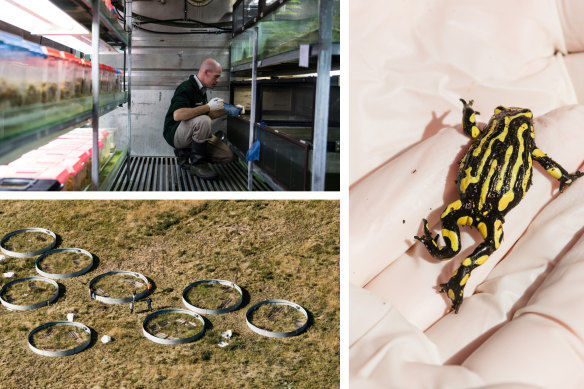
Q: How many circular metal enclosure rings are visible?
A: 8